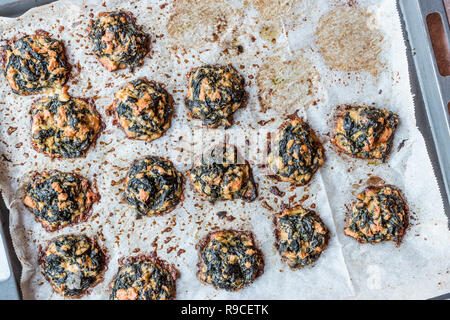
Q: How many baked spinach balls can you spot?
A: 15